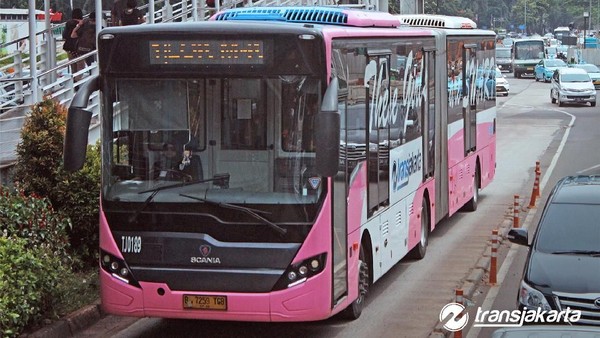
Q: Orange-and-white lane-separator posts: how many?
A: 5